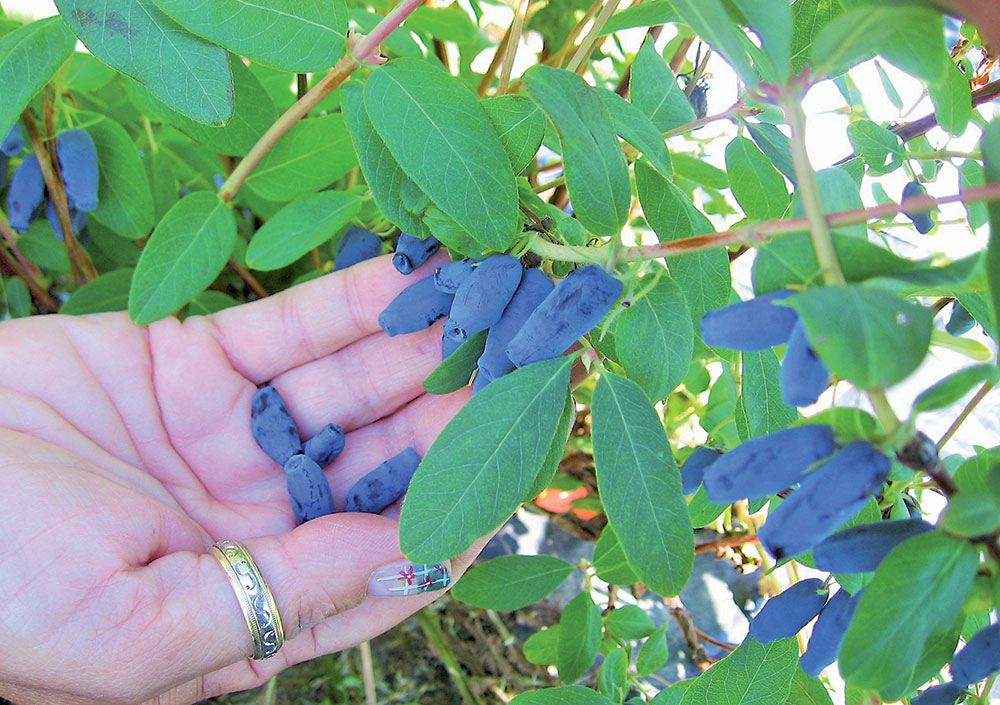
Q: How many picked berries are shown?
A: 4